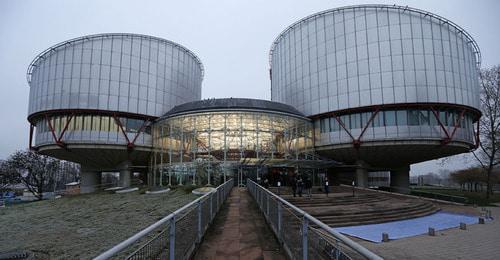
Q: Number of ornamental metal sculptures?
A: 0